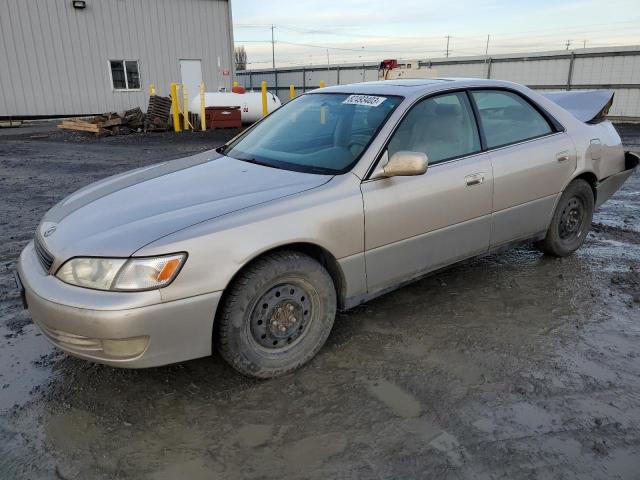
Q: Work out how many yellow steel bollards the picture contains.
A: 8